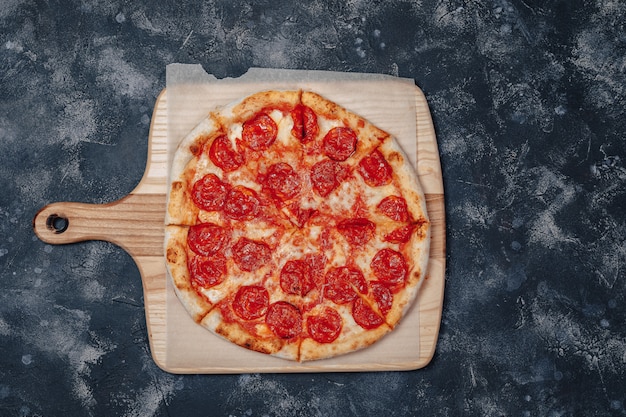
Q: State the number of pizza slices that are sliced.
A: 8